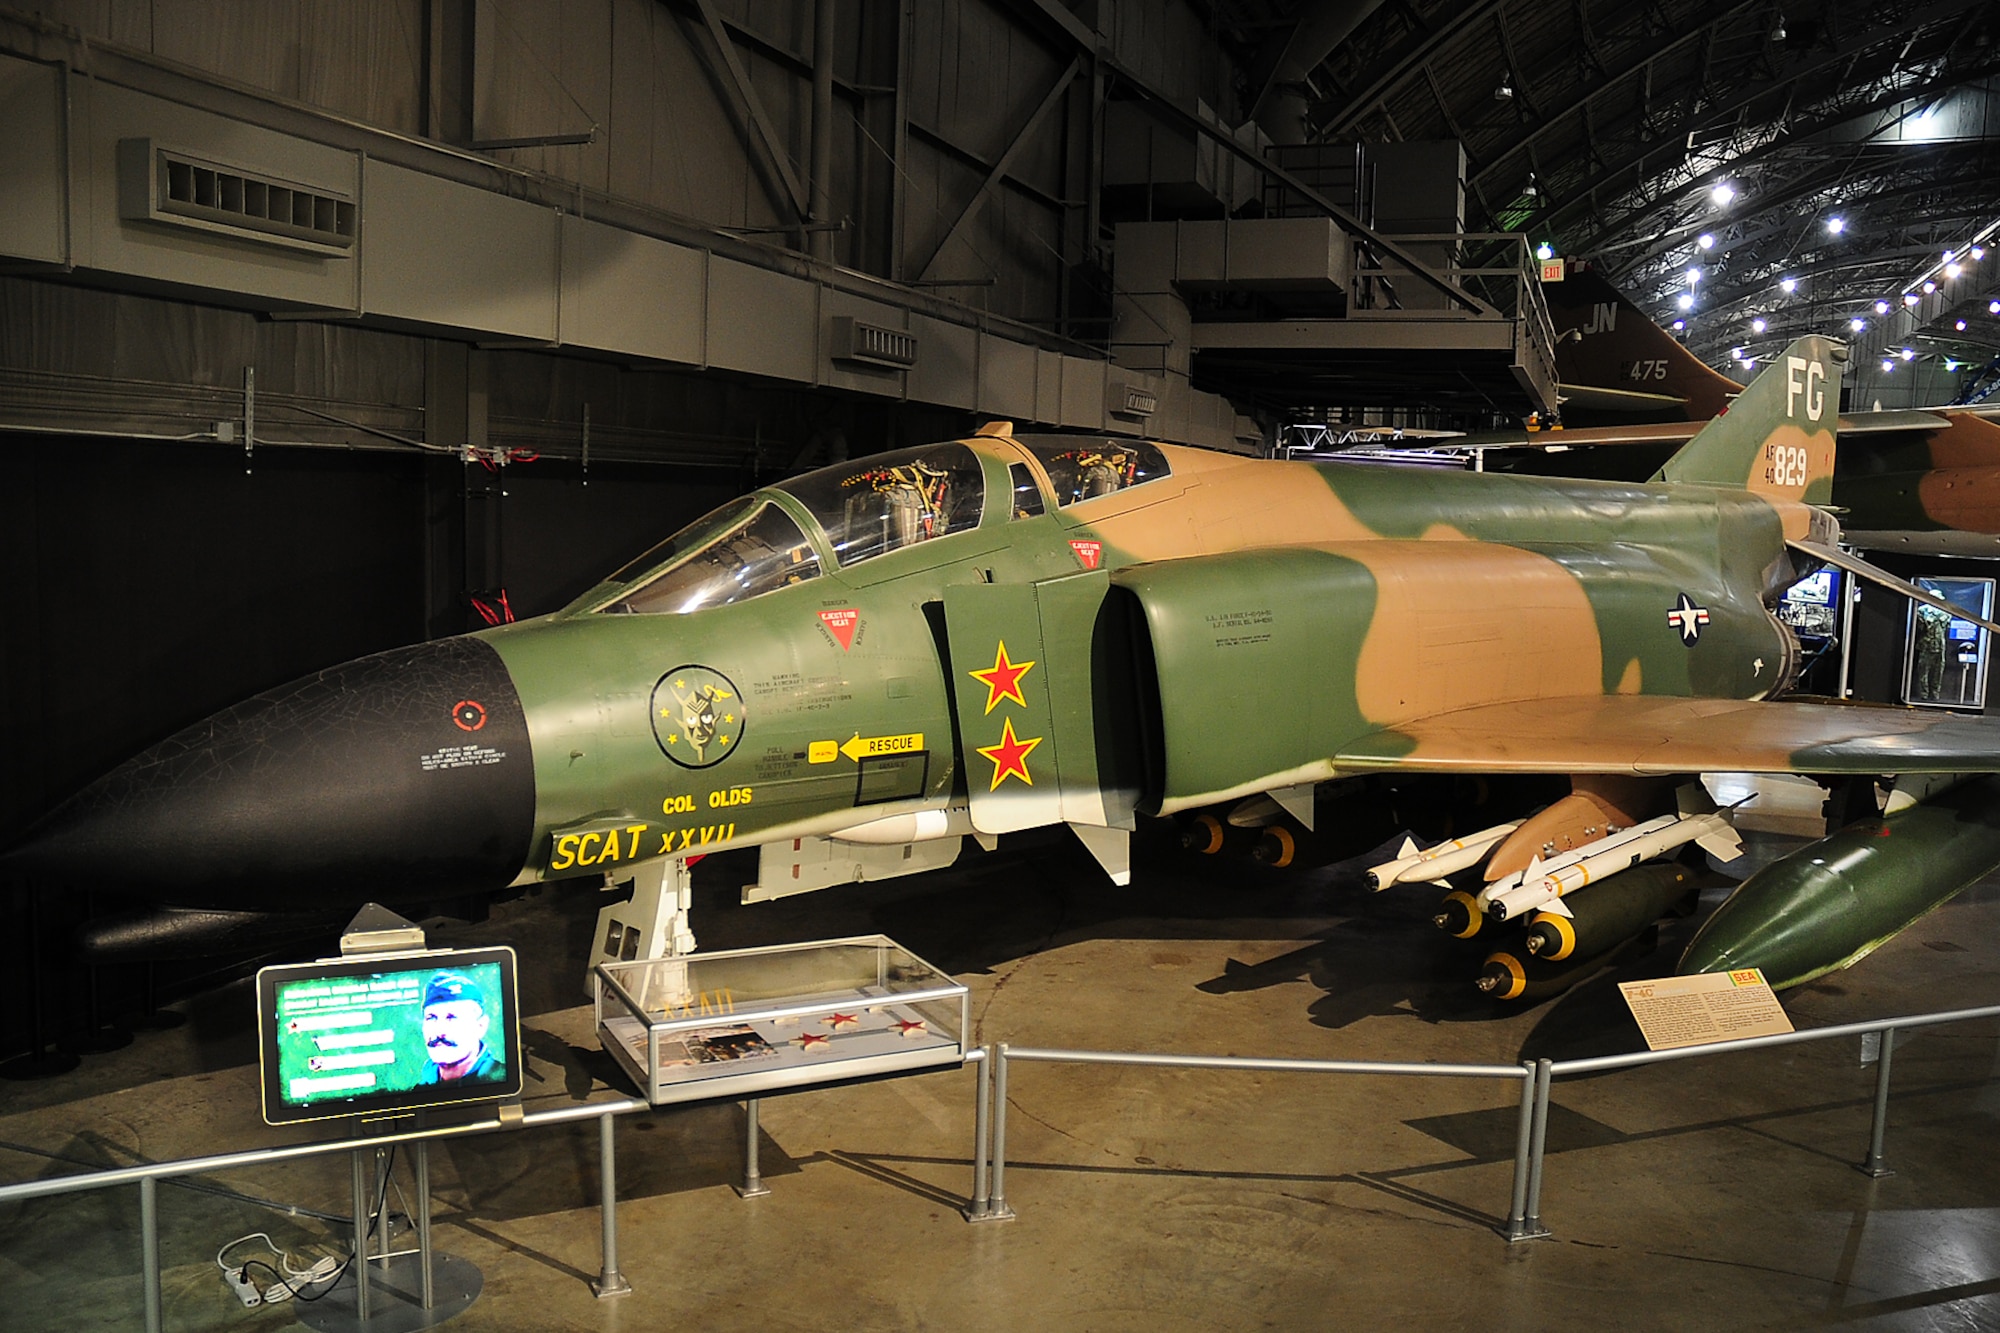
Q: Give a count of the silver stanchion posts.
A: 8